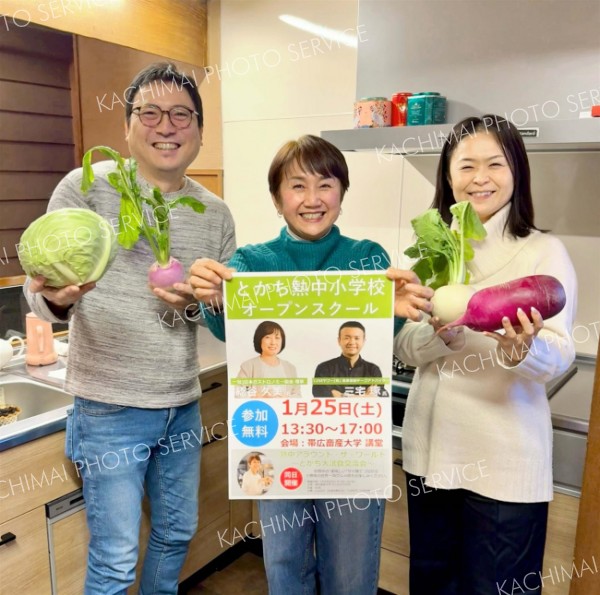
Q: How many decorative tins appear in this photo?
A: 3